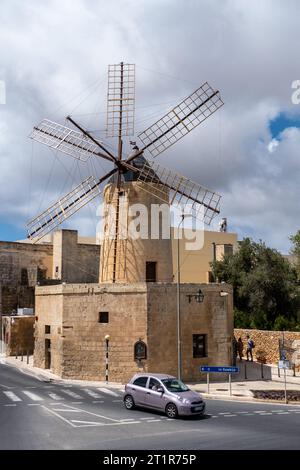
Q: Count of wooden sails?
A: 6